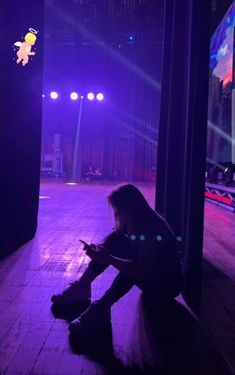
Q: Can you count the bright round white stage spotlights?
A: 4